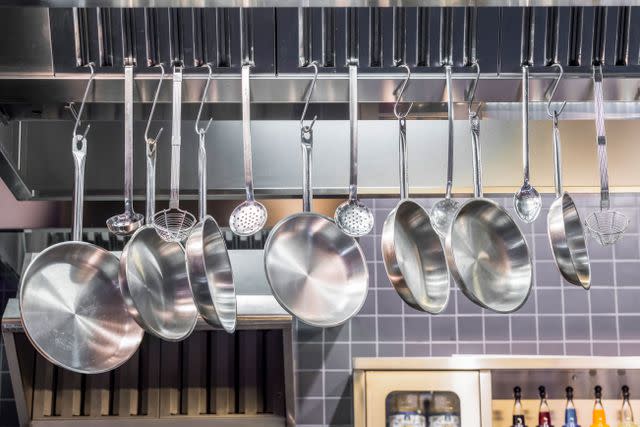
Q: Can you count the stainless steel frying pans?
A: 7